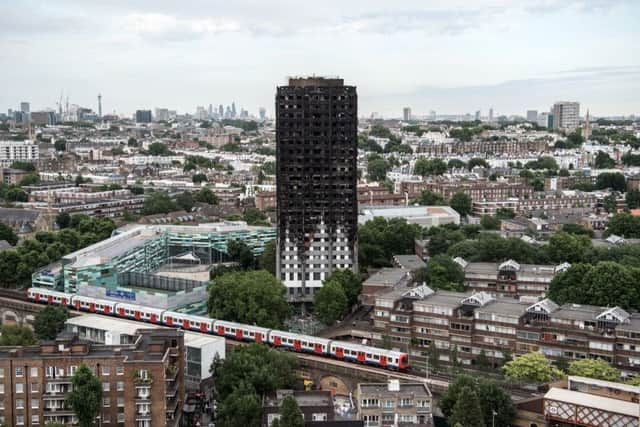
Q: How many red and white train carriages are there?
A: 7